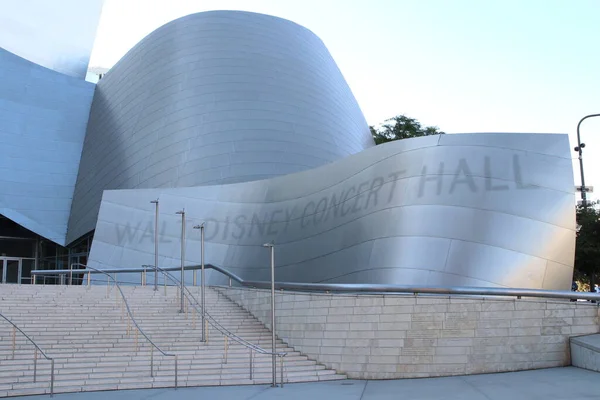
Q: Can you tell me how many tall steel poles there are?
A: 4